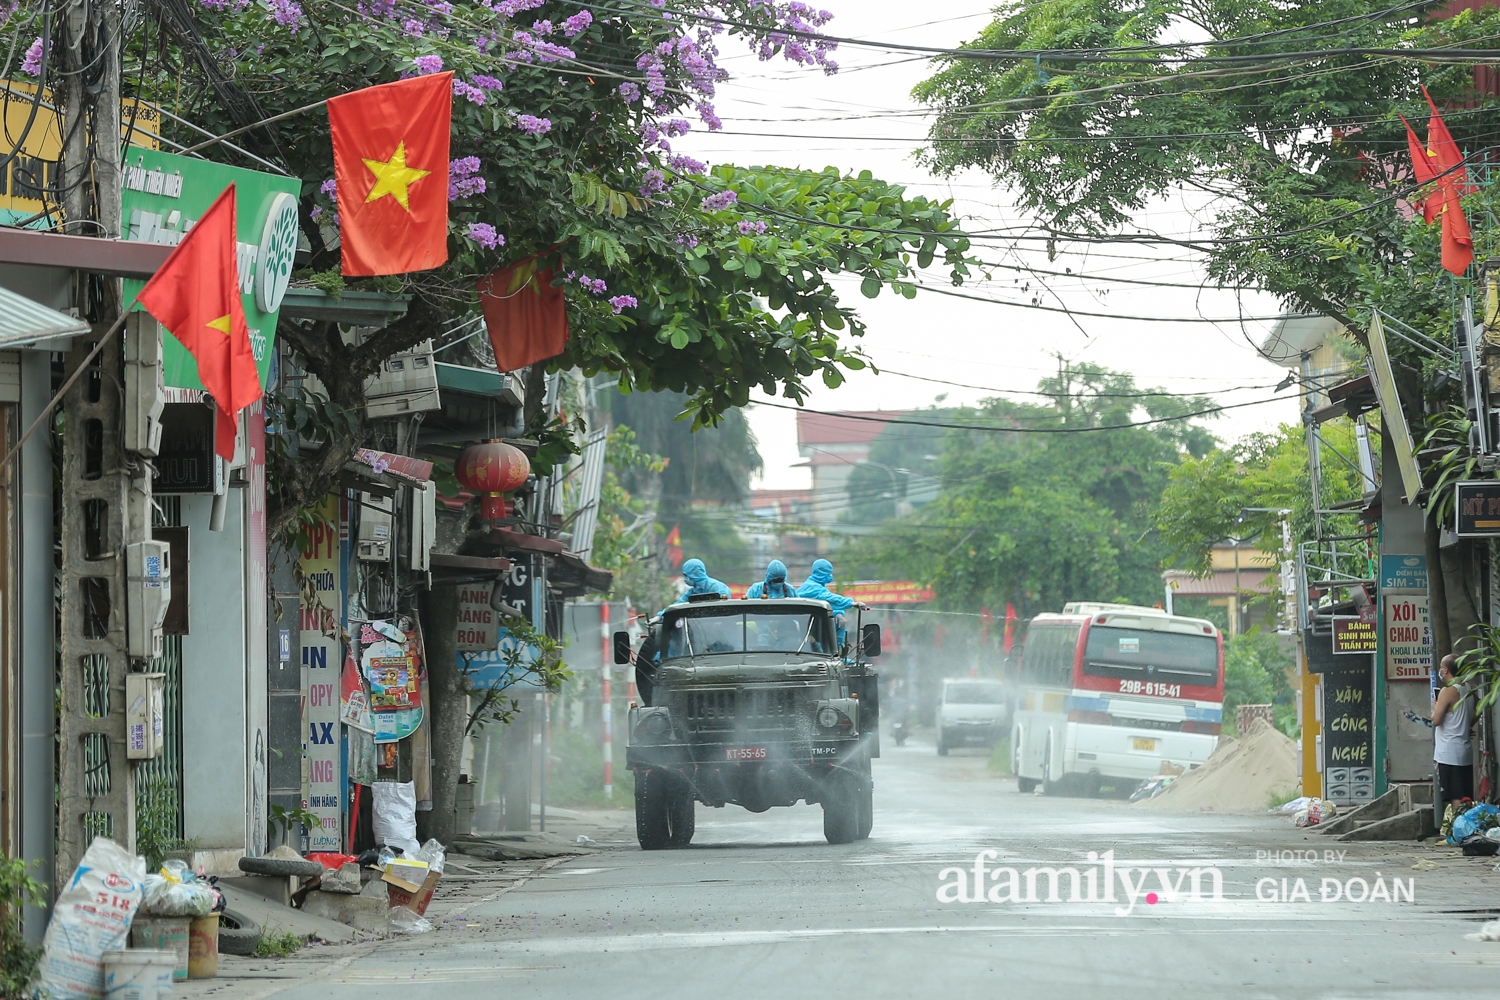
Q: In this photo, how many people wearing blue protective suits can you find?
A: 3